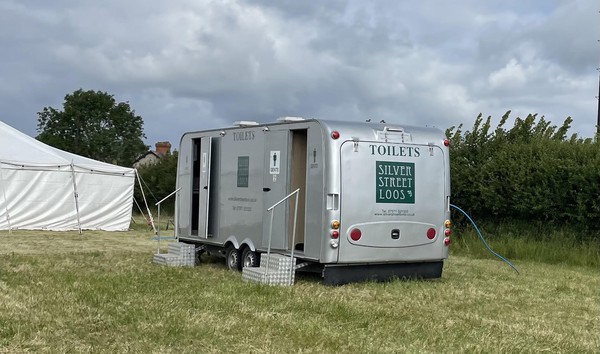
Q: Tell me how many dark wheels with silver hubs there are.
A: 2